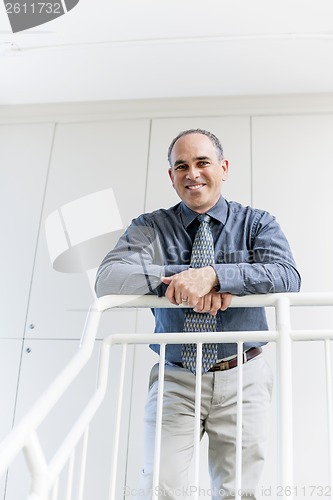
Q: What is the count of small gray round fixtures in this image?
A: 2